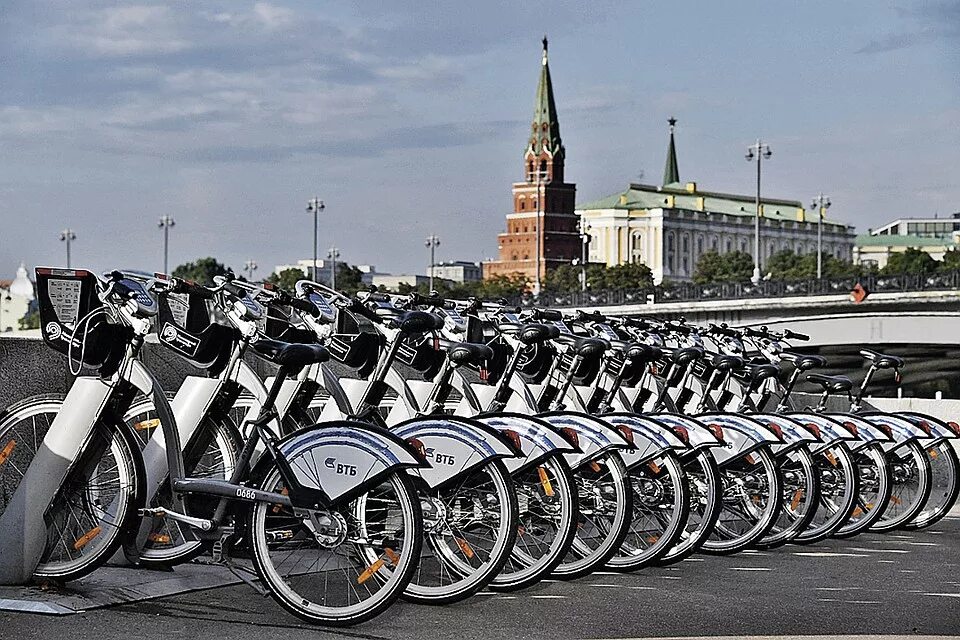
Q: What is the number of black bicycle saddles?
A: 12